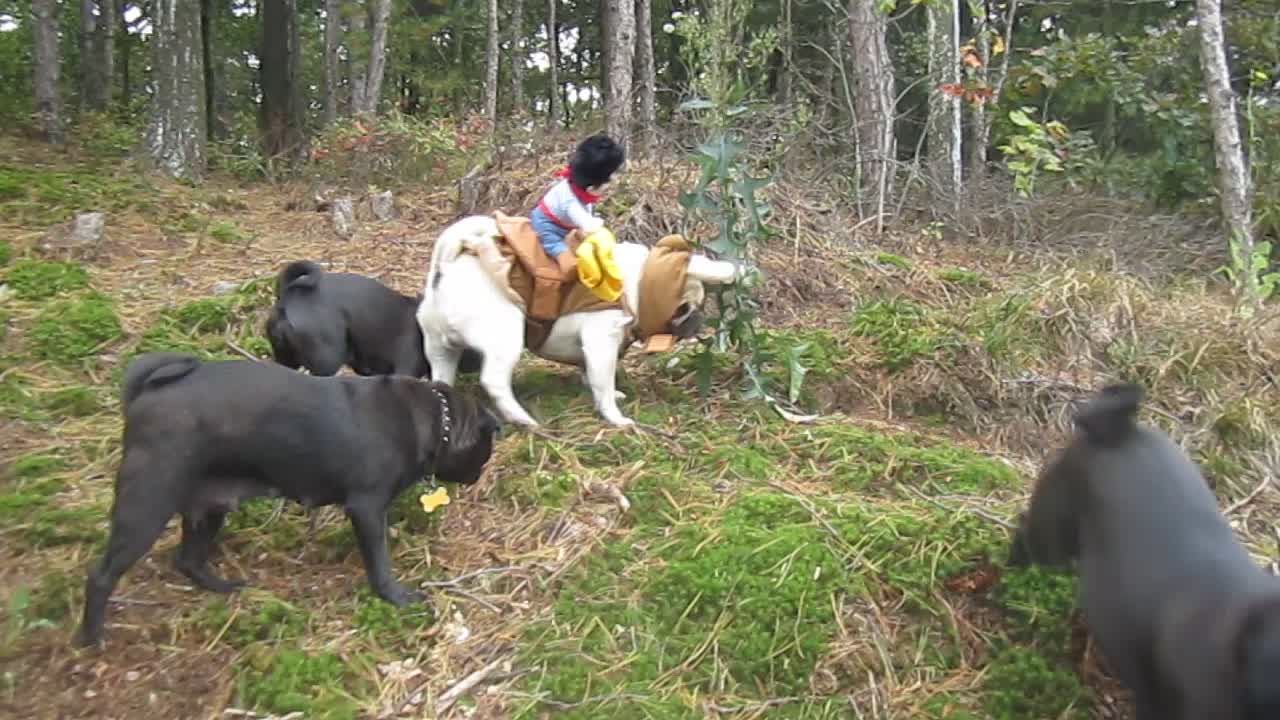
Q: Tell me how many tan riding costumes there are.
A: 1